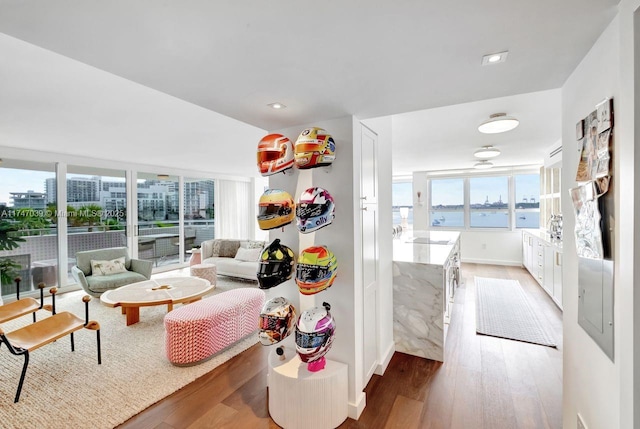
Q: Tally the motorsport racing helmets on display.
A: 8